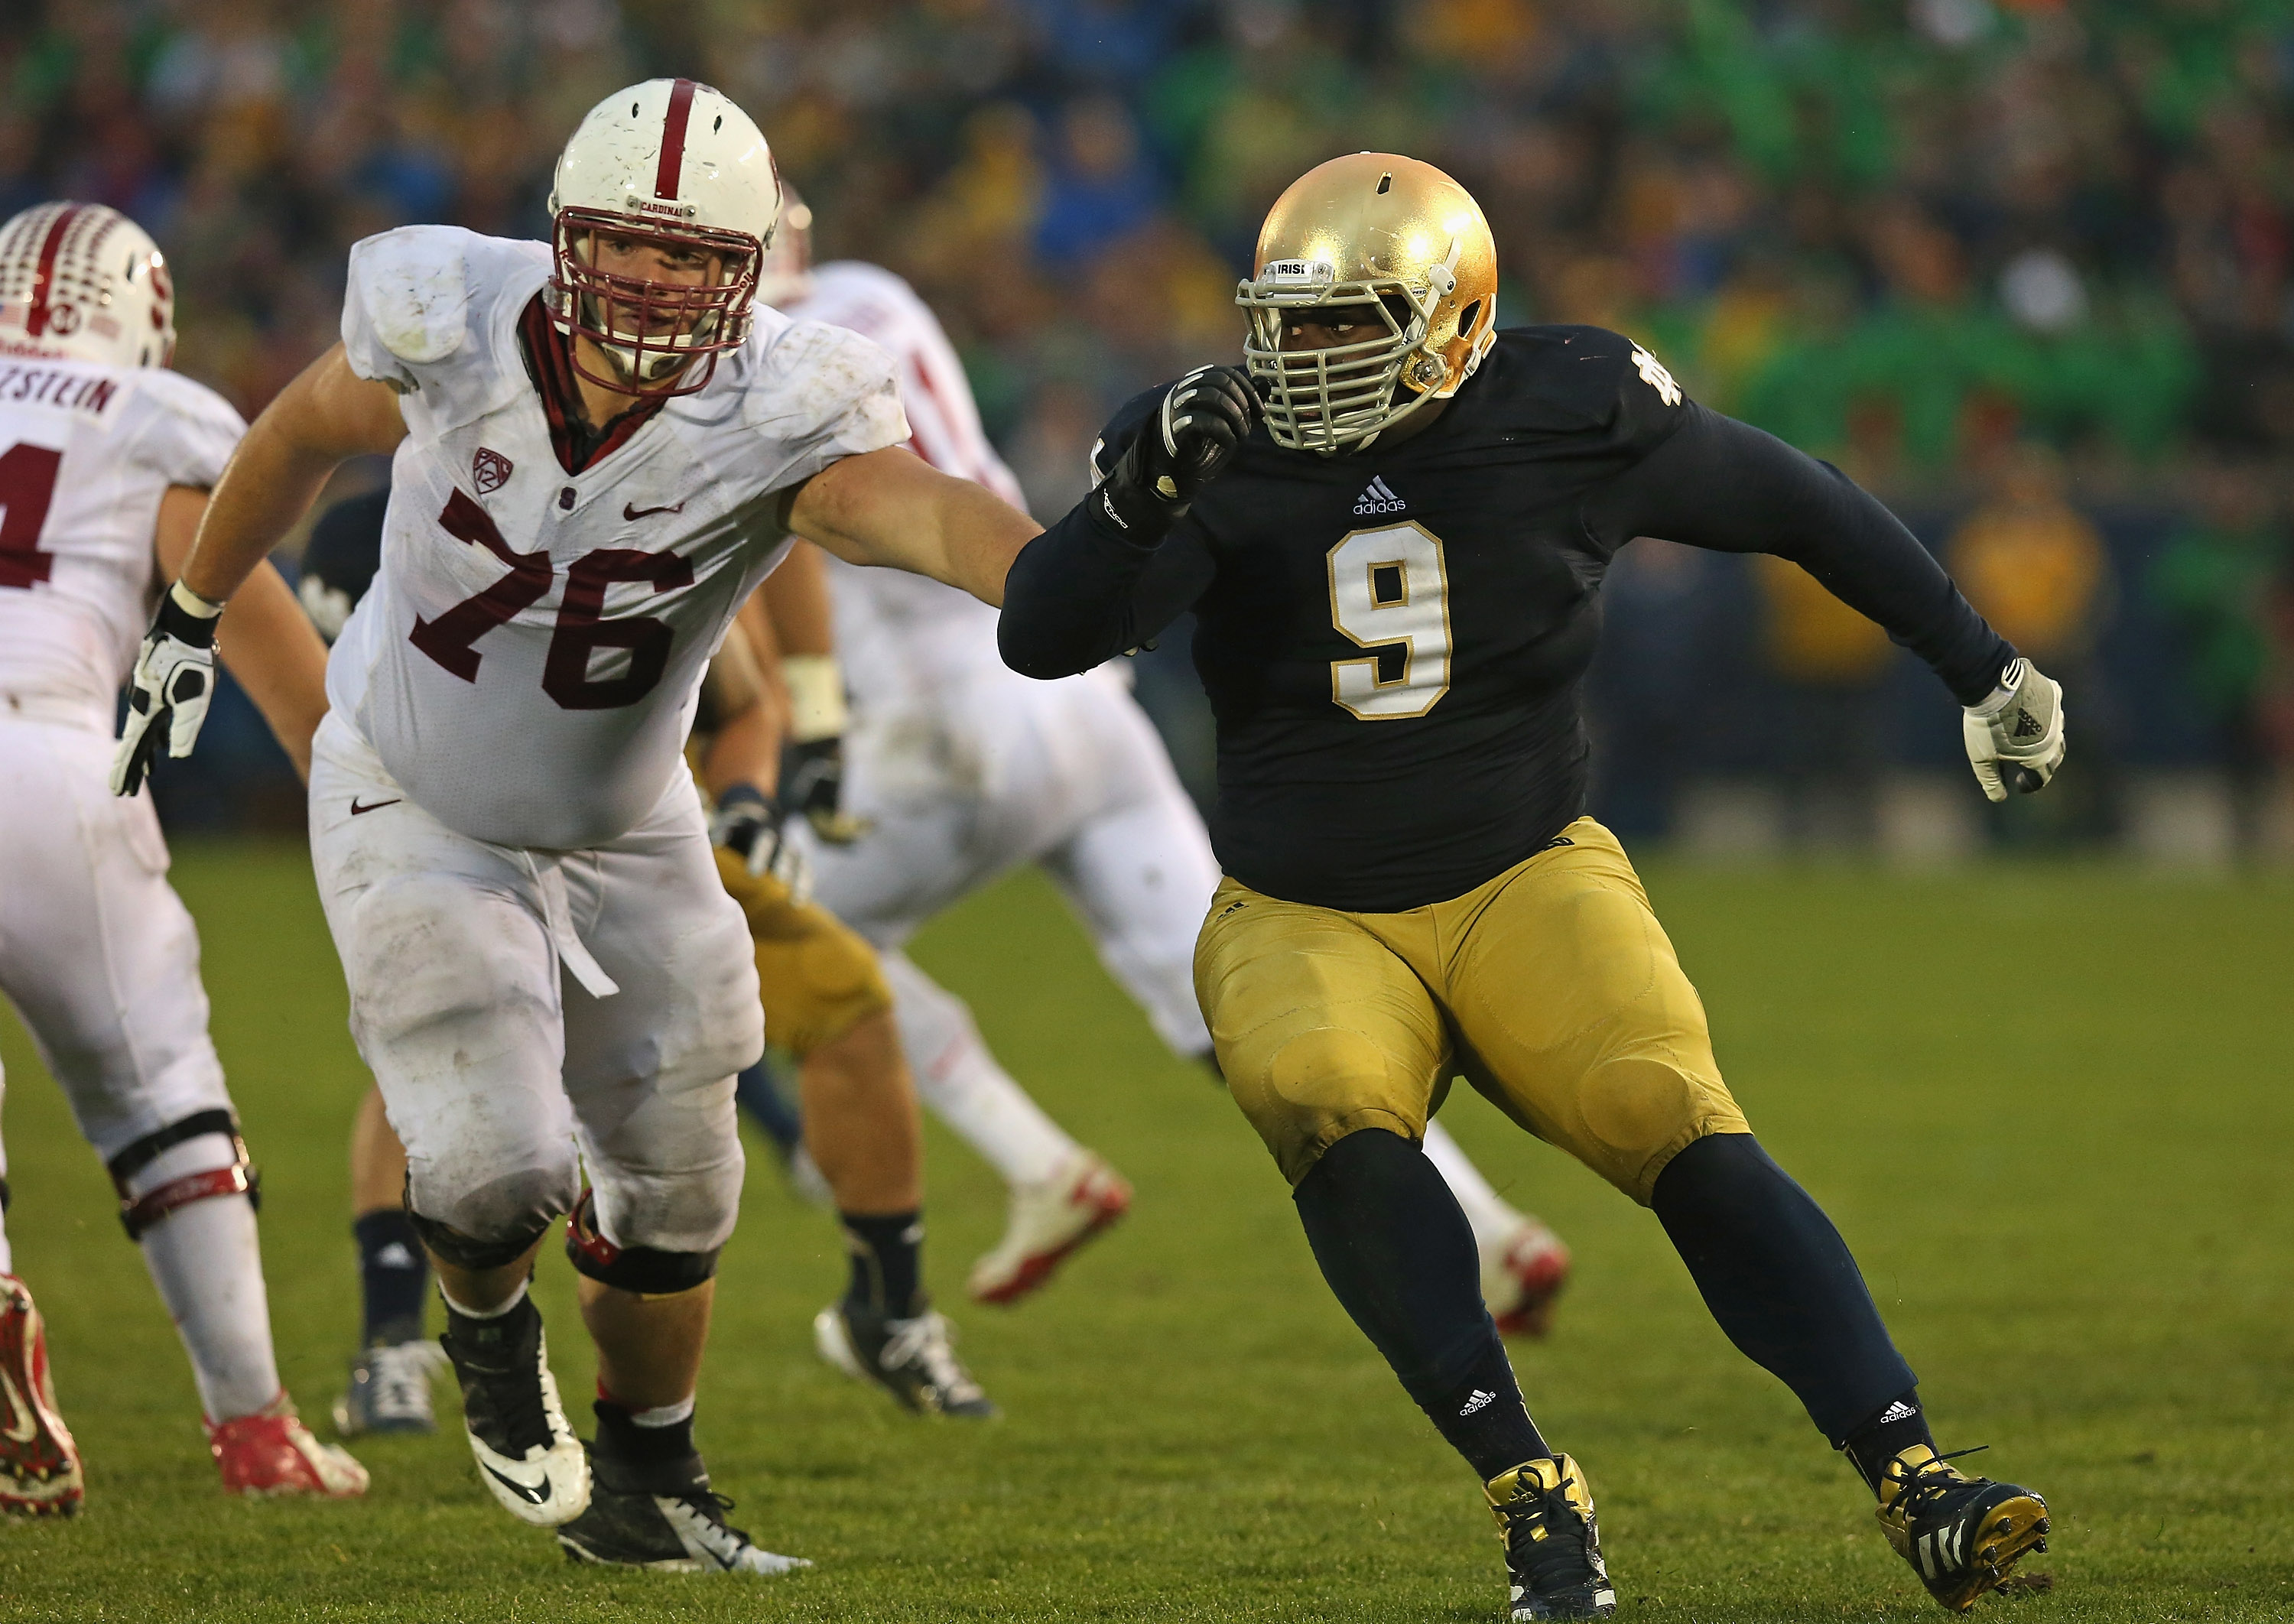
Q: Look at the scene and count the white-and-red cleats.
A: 4